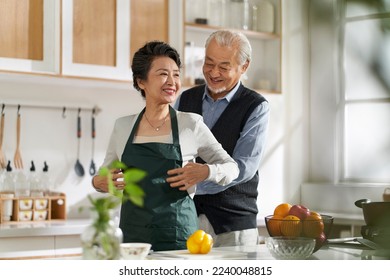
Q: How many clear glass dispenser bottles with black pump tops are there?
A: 3